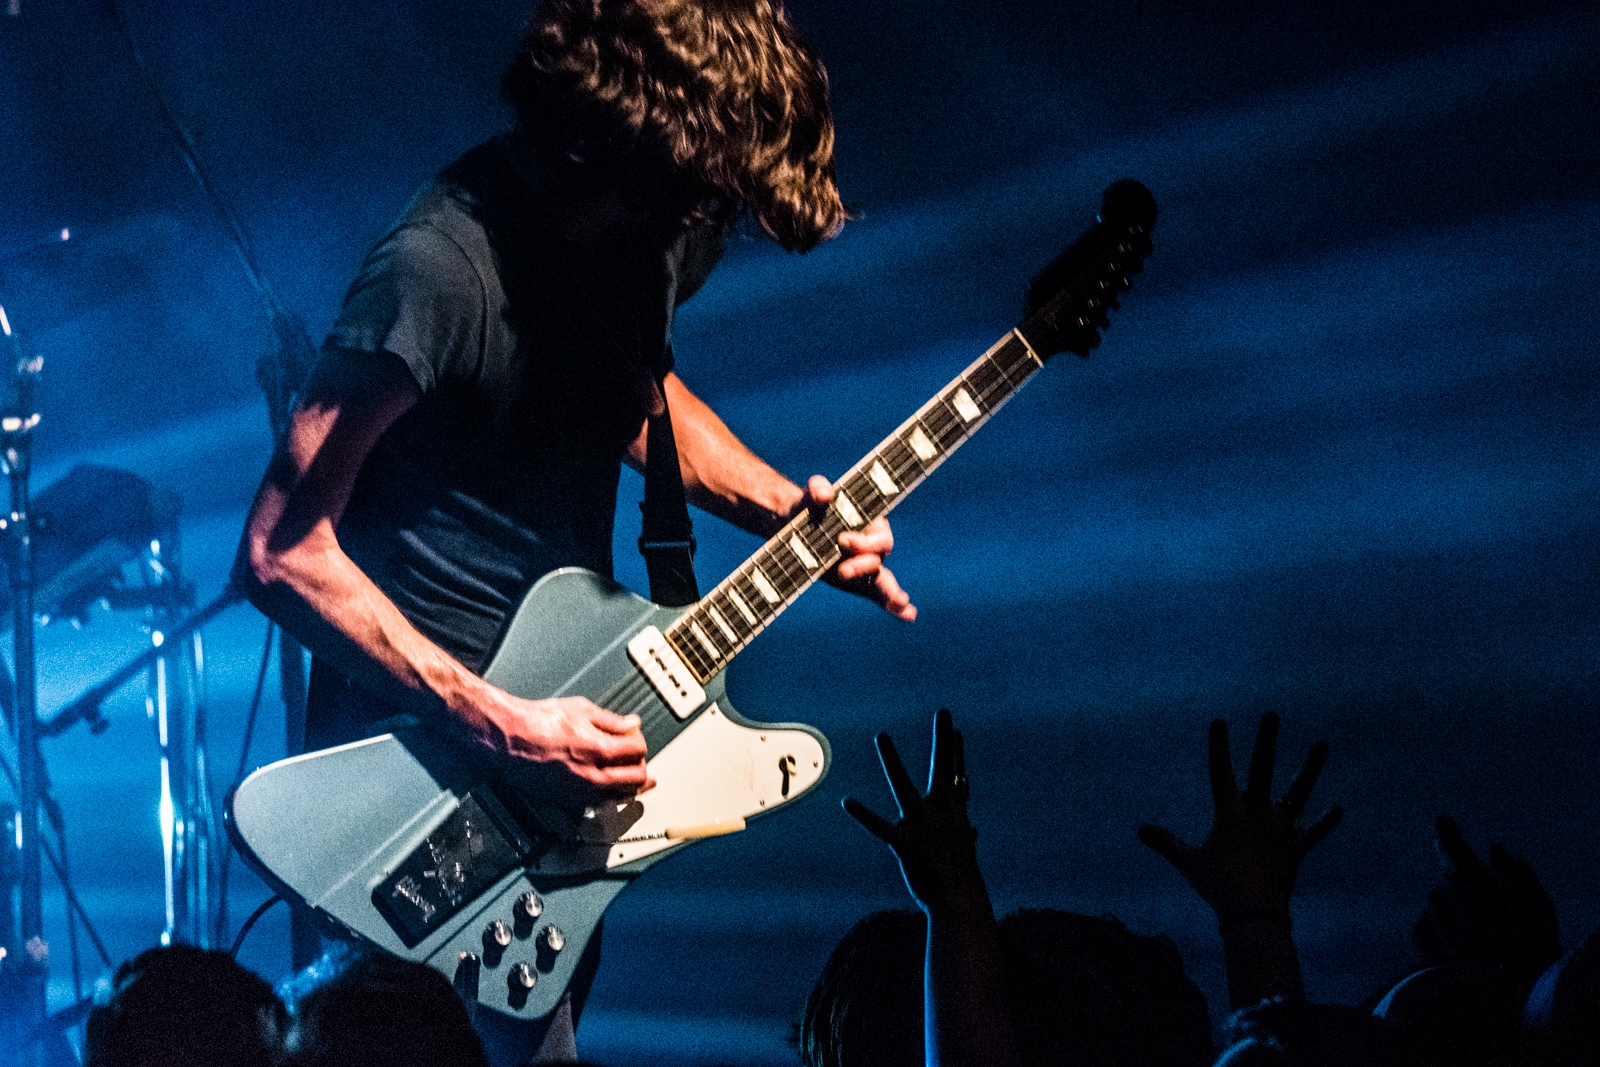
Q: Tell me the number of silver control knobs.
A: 4